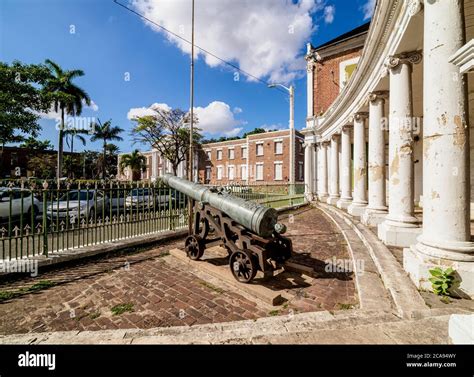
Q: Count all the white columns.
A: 8